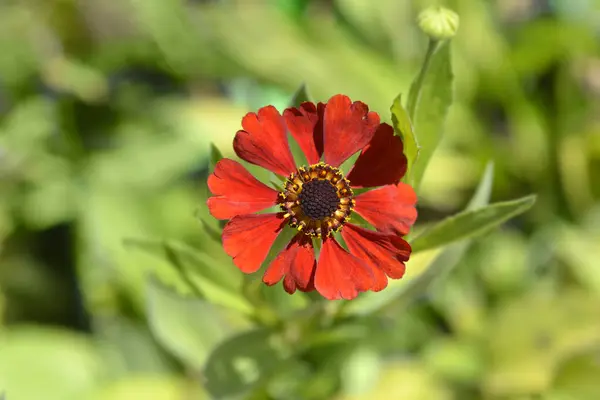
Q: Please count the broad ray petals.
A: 10